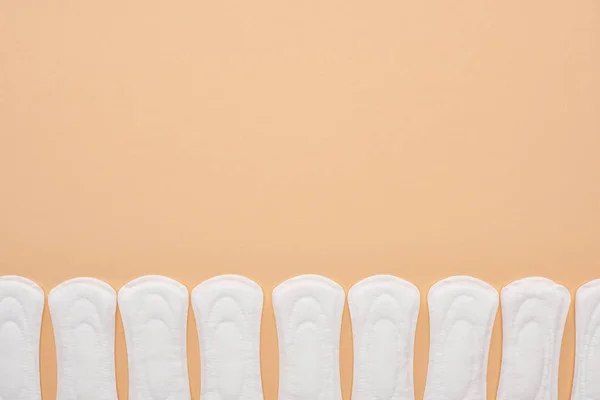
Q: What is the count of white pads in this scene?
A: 9